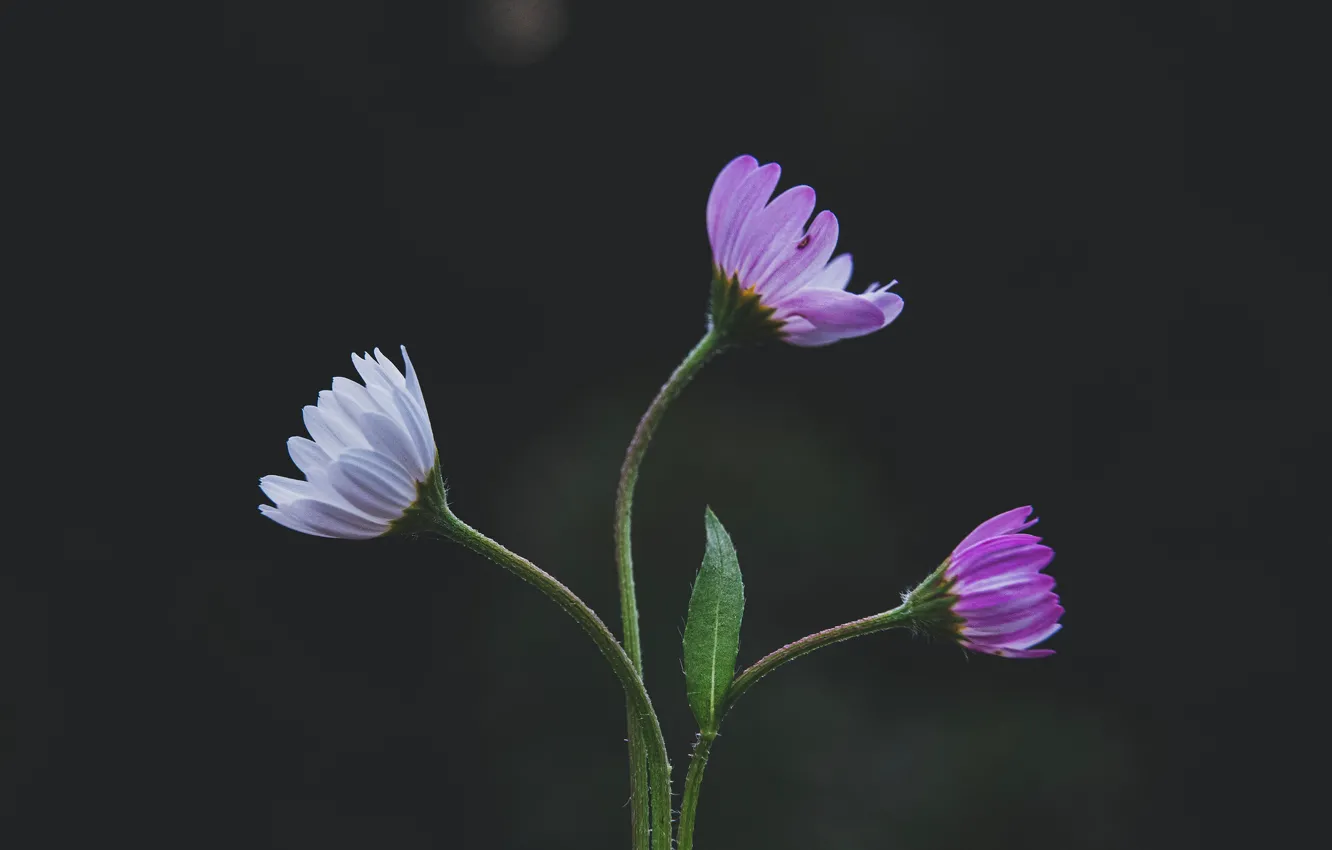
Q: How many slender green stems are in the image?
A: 3